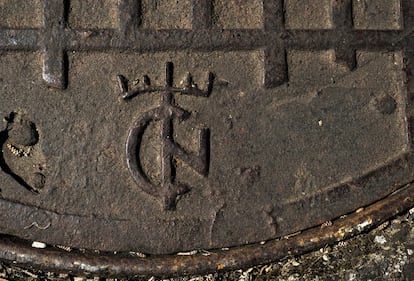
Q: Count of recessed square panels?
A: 6